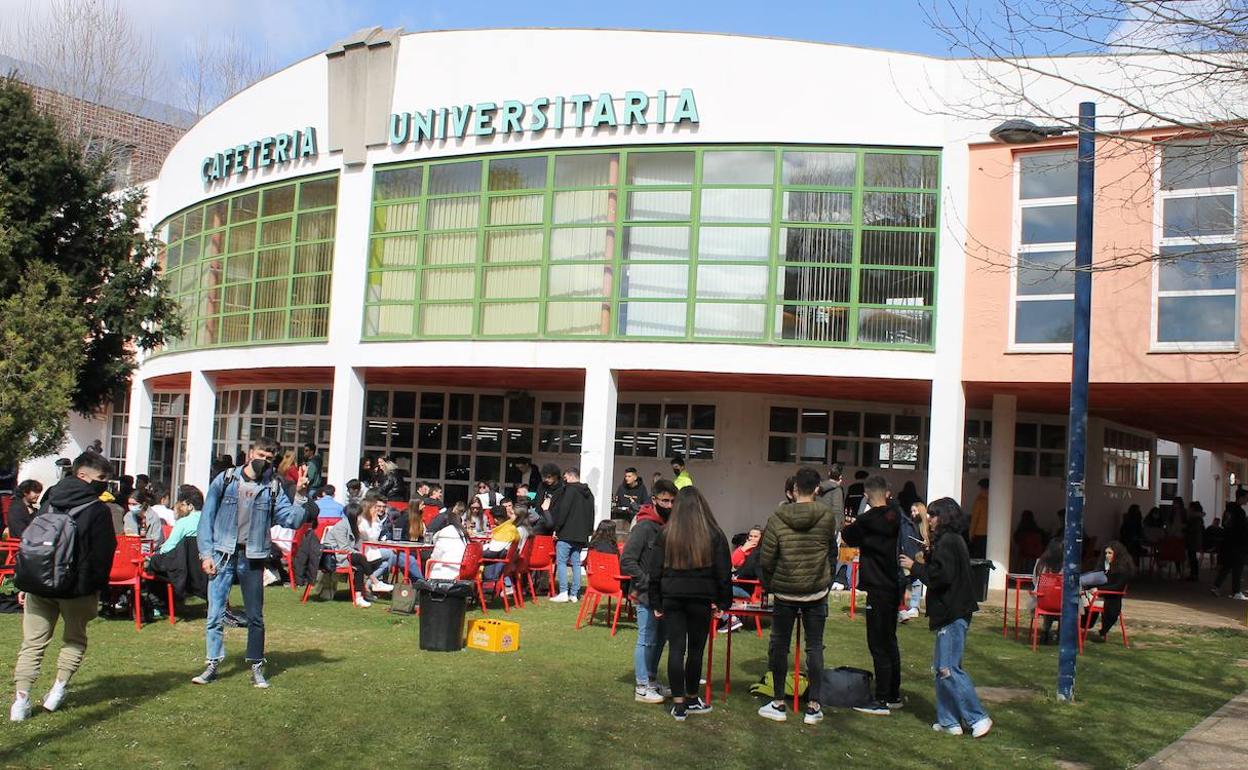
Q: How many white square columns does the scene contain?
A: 5